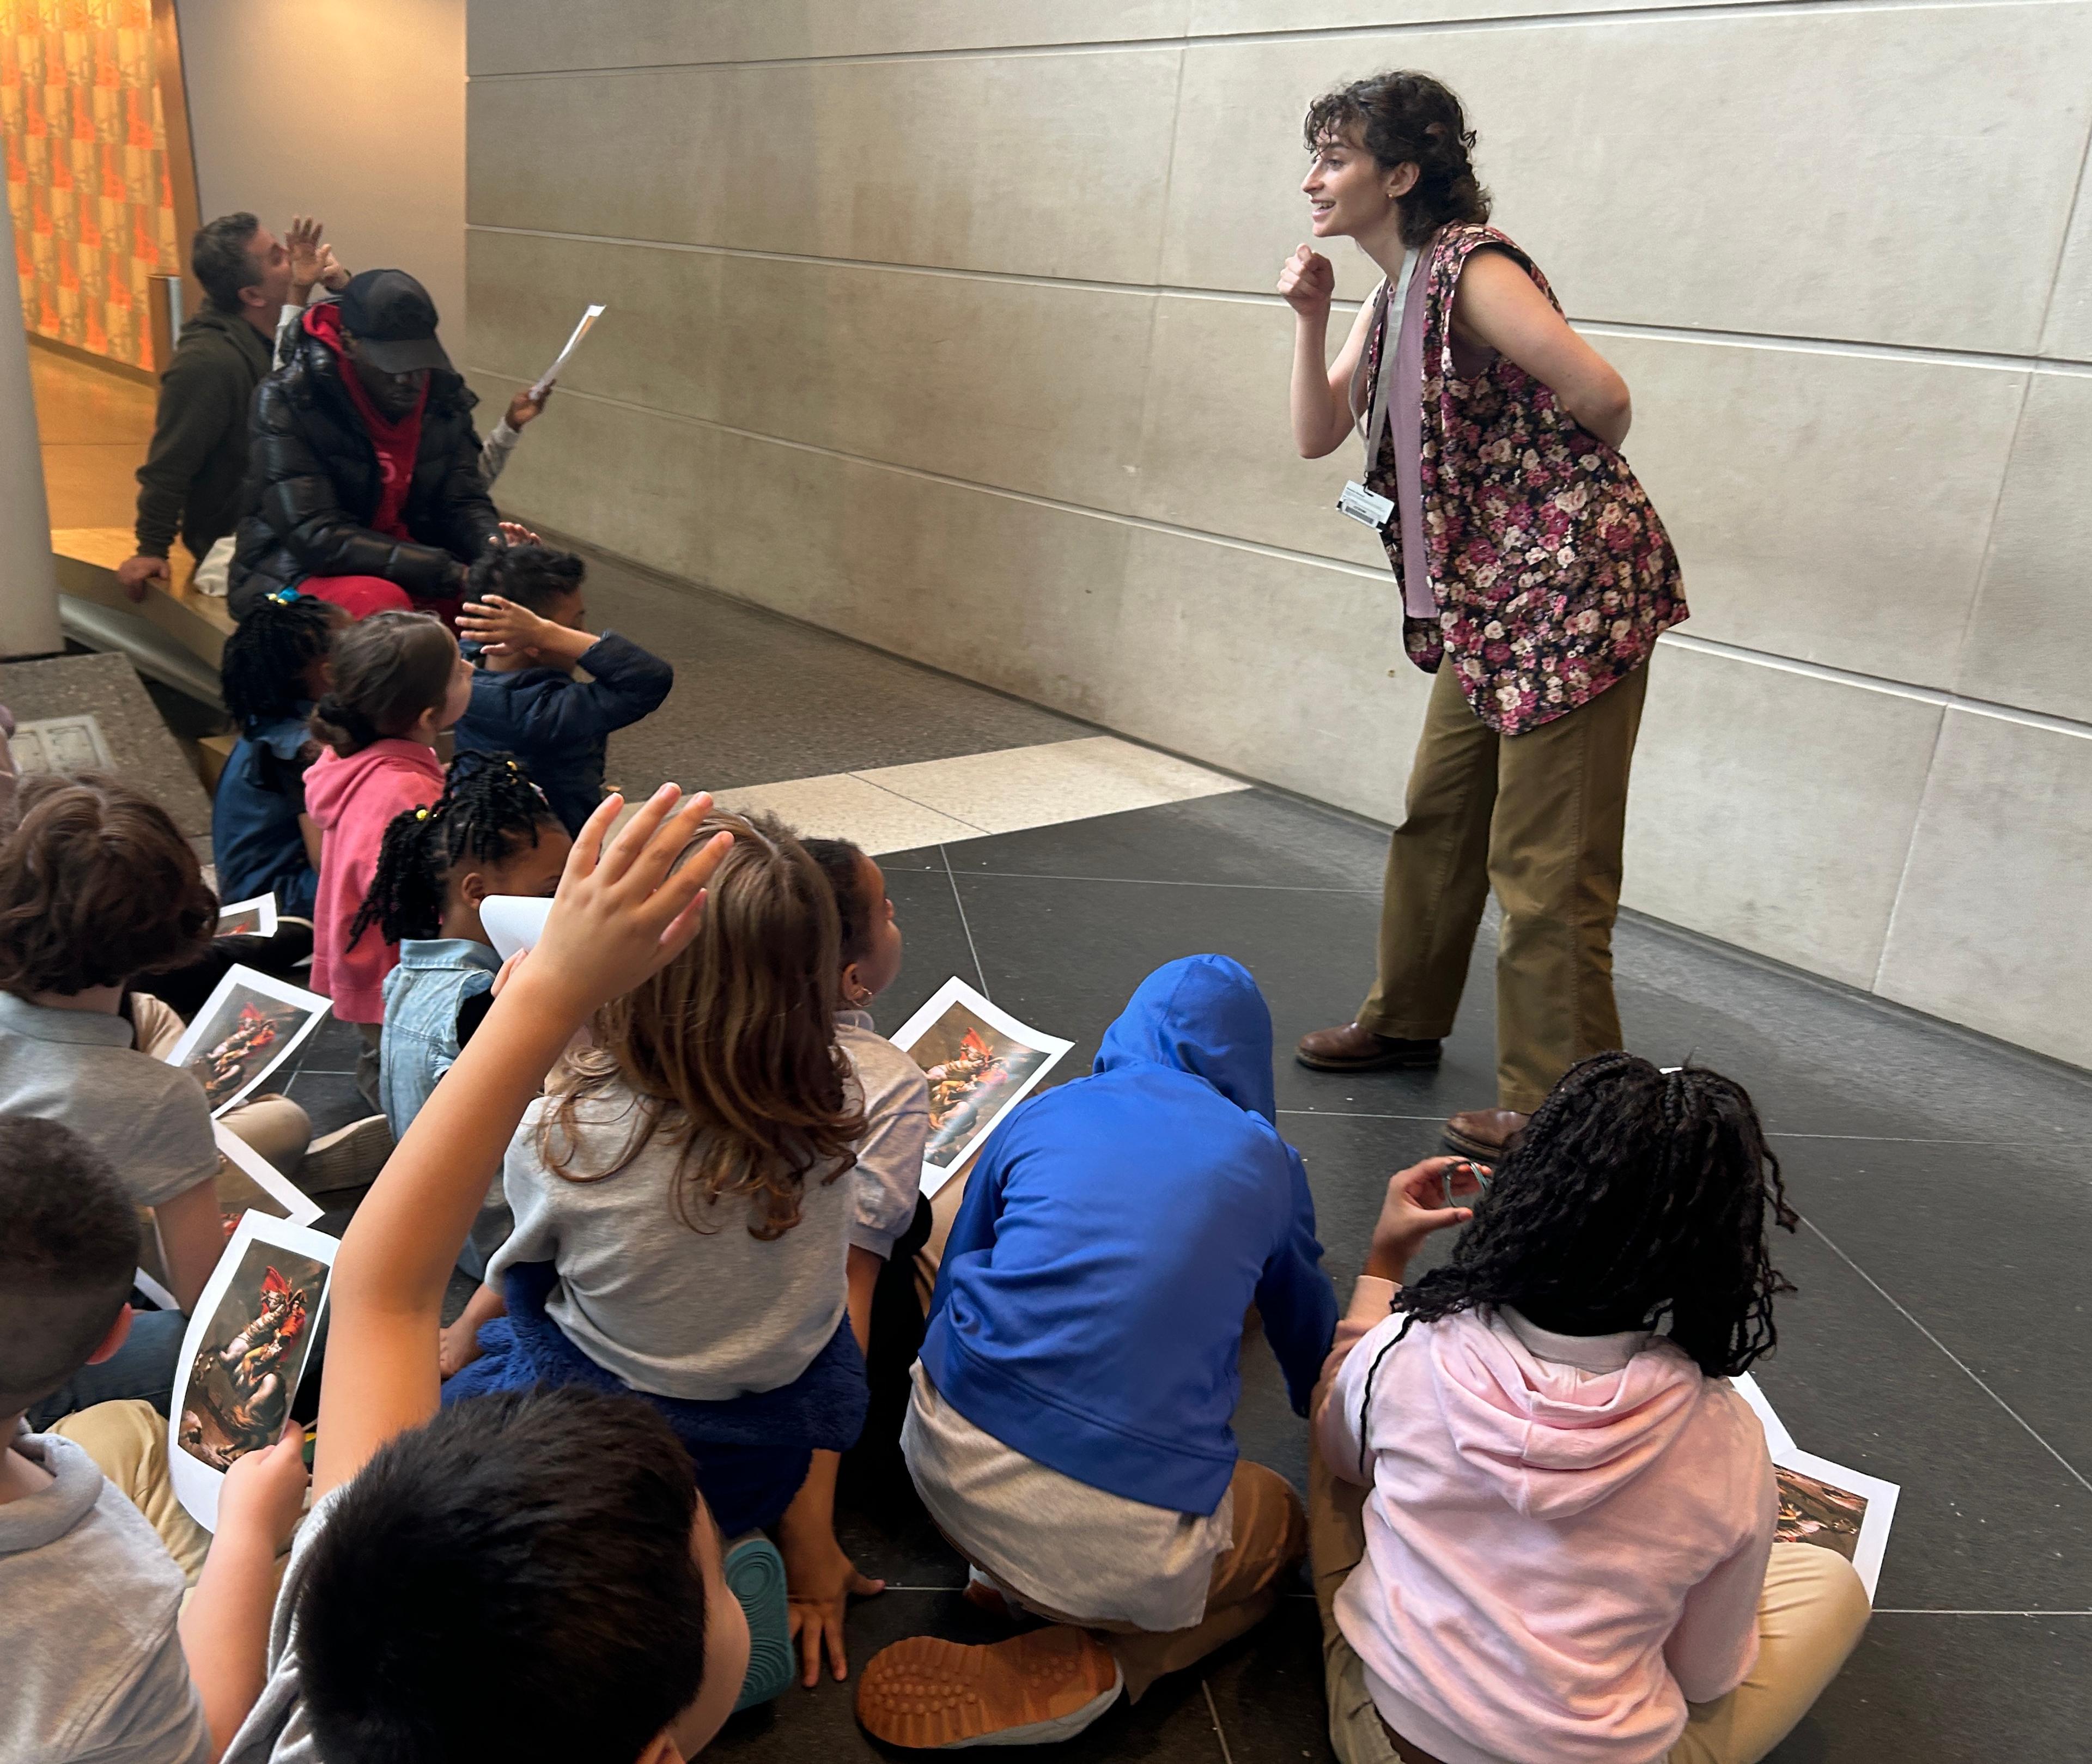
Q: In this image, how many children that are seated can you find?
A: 11